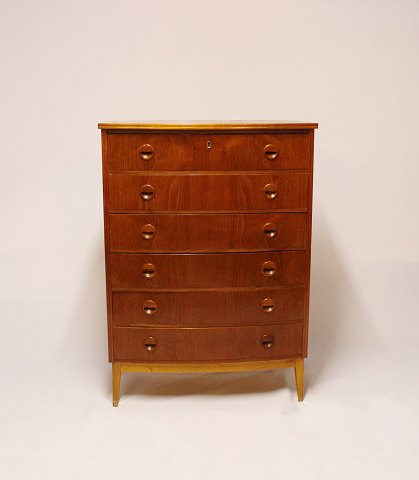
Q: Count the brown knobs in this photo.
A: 12